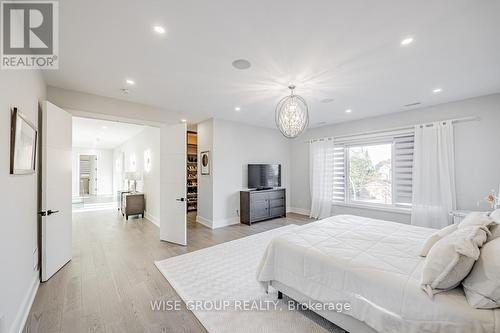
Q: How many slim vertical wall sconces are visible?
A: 3